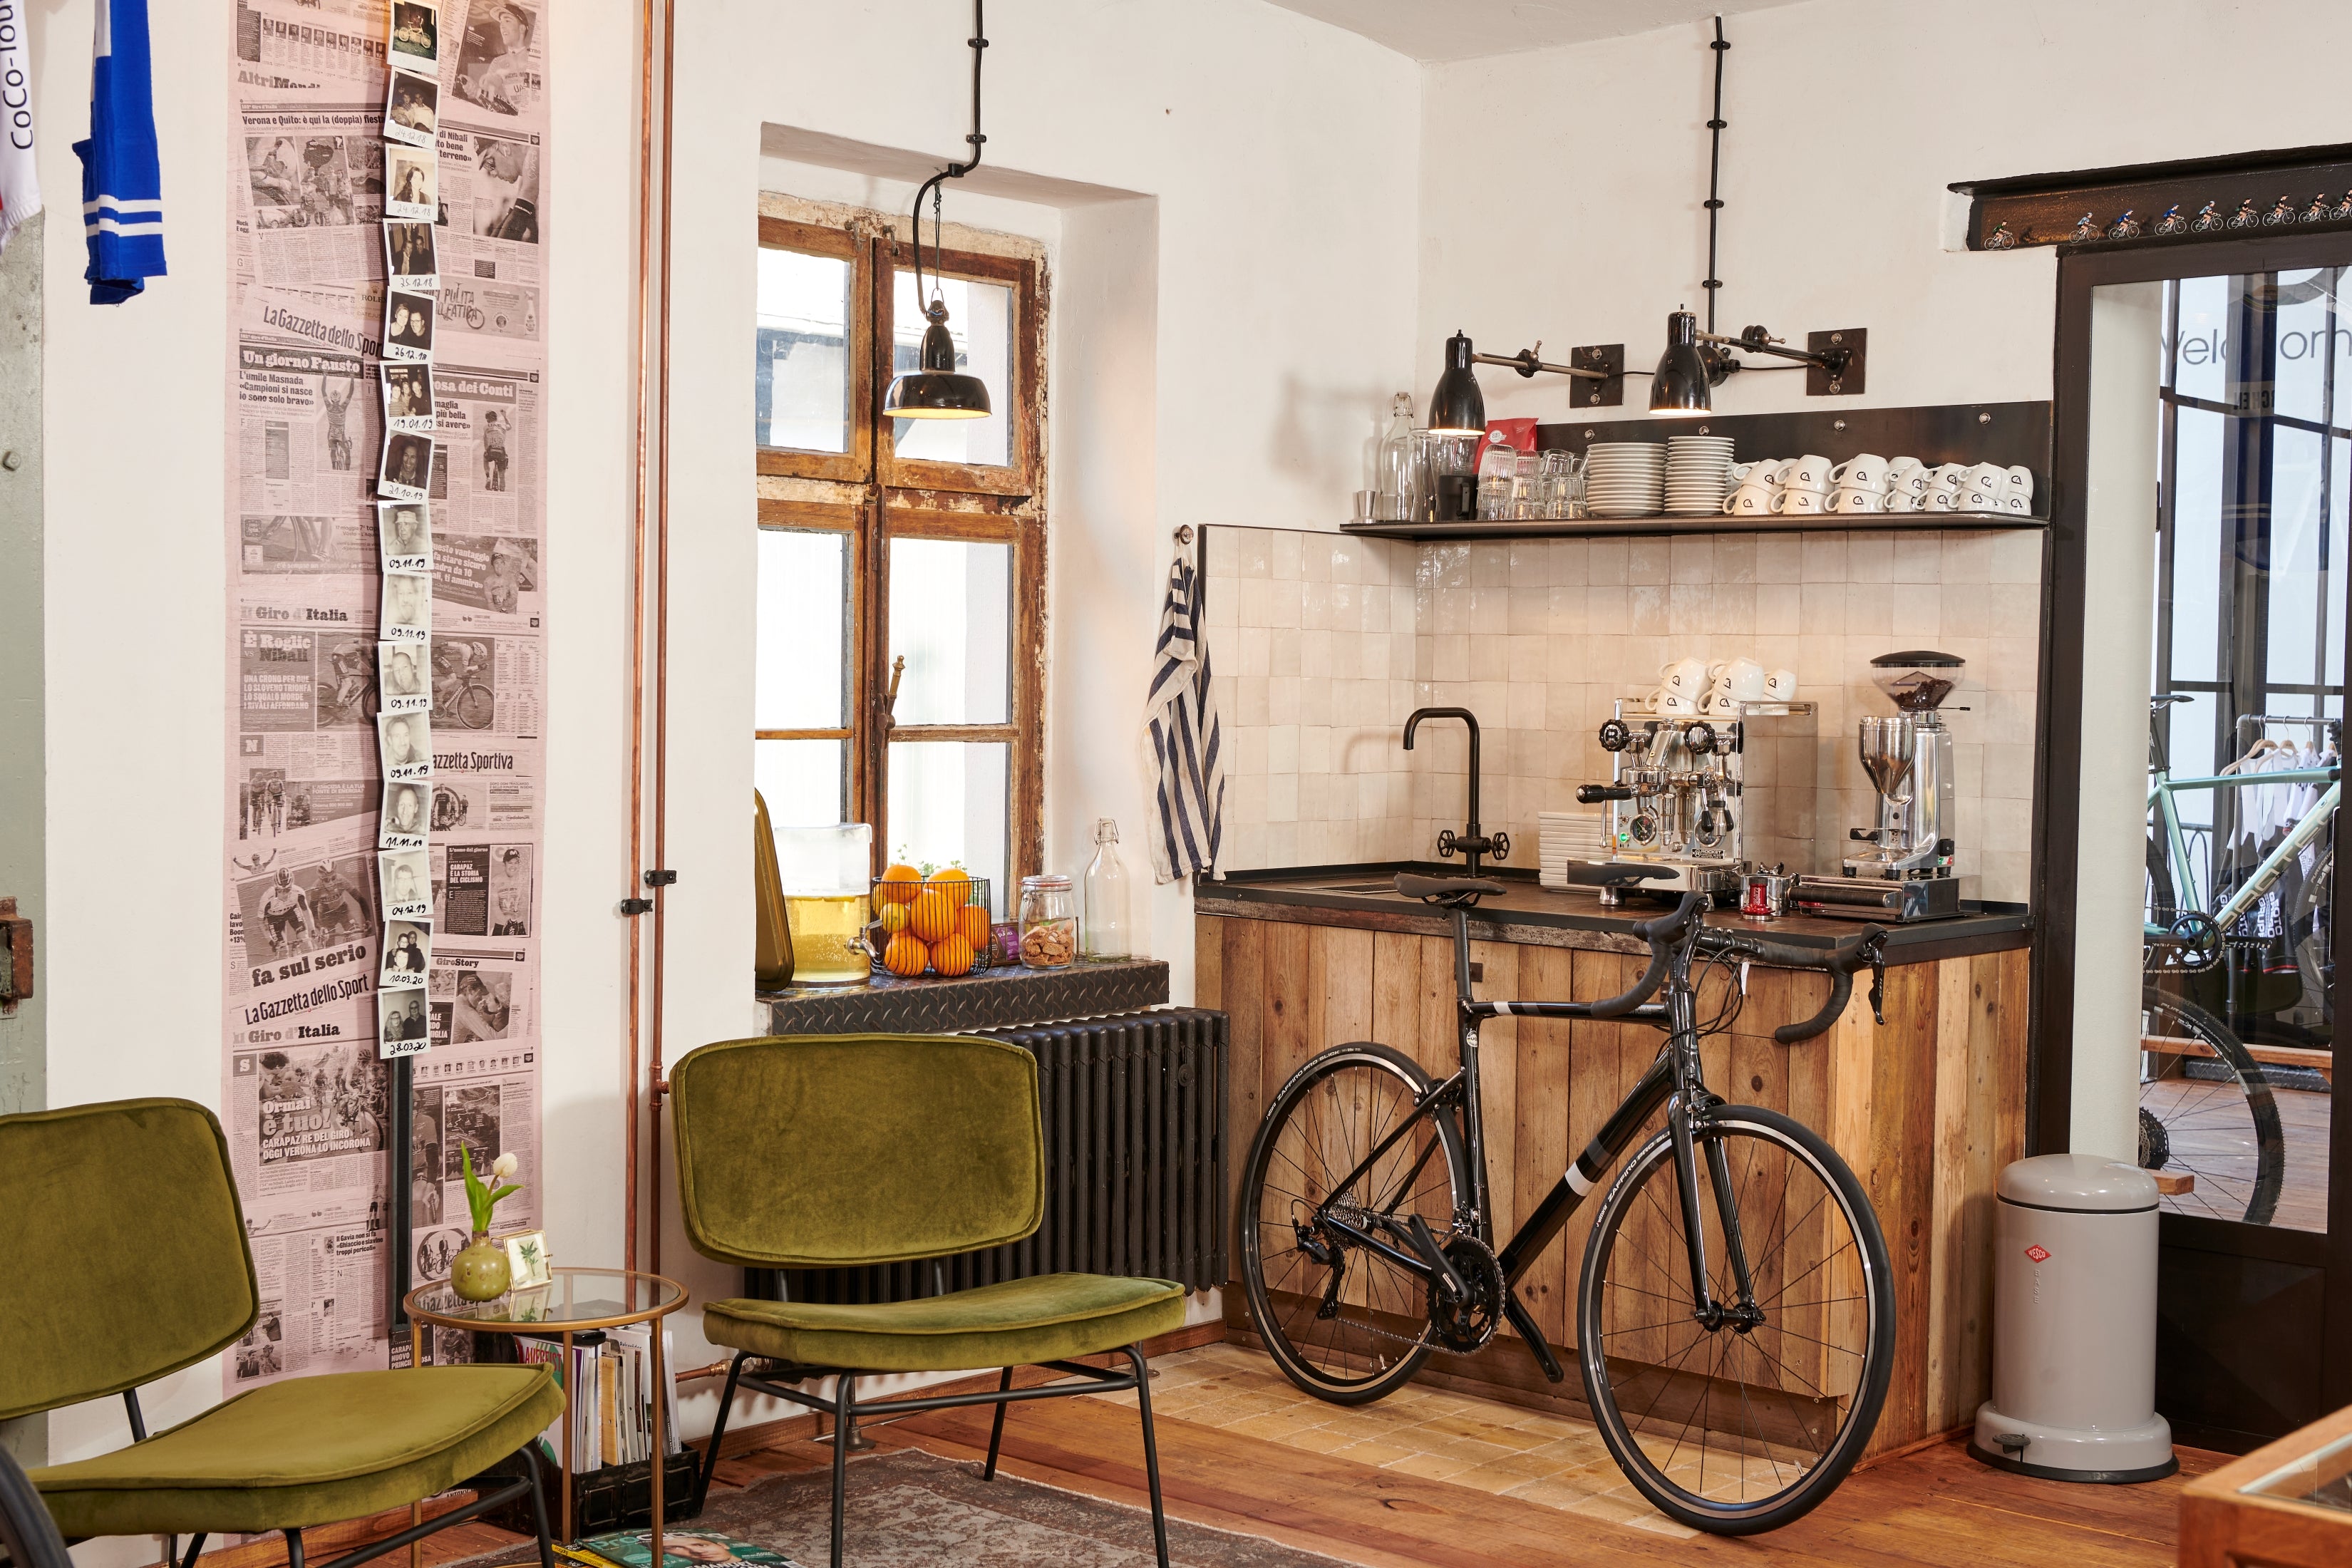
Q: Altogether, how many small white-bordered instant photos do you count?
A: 15